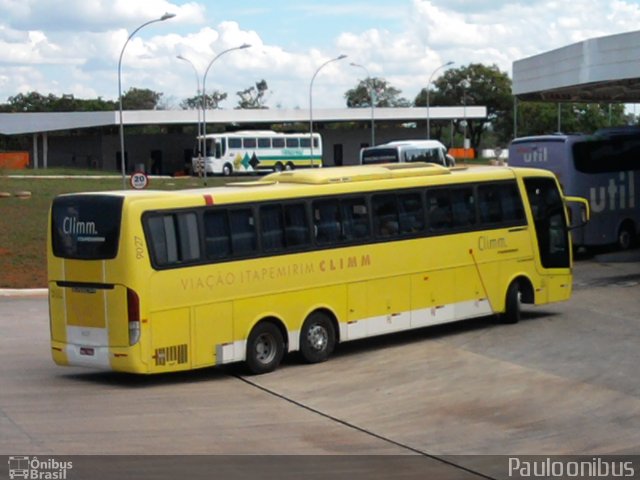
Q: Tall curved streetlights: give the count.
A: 6